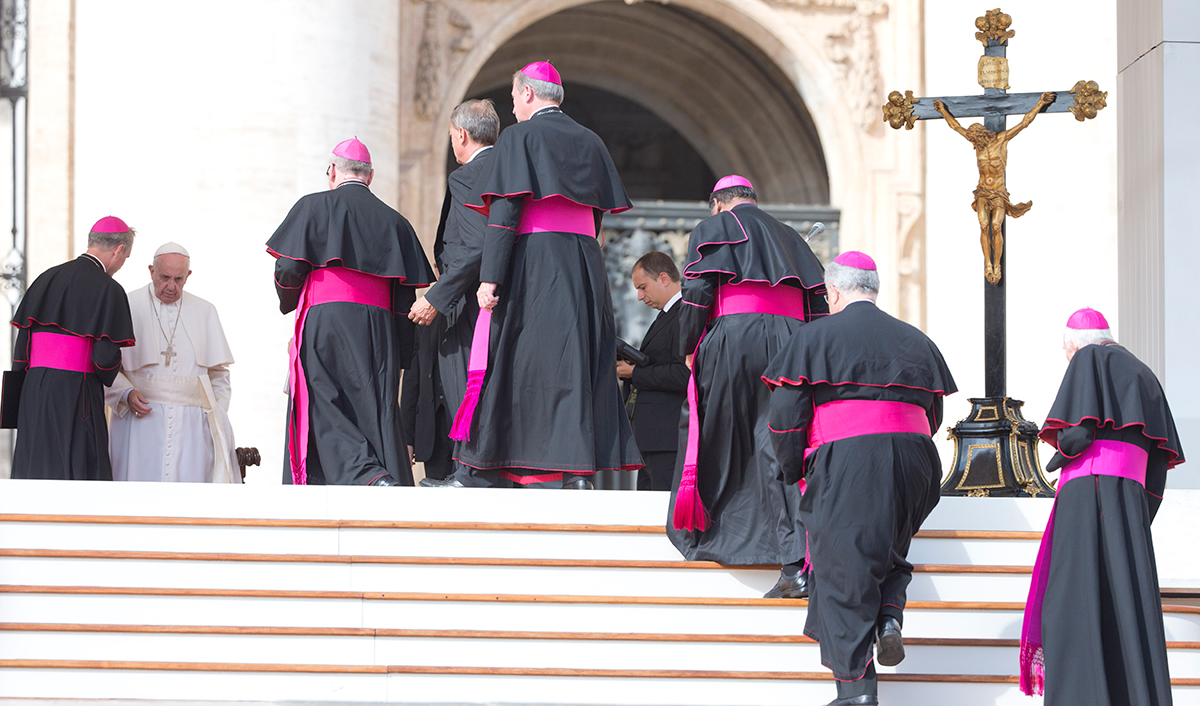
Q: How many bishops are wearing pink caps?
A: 6